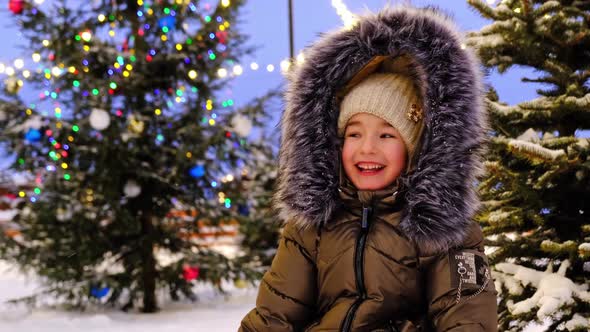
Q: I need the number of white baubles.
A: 3